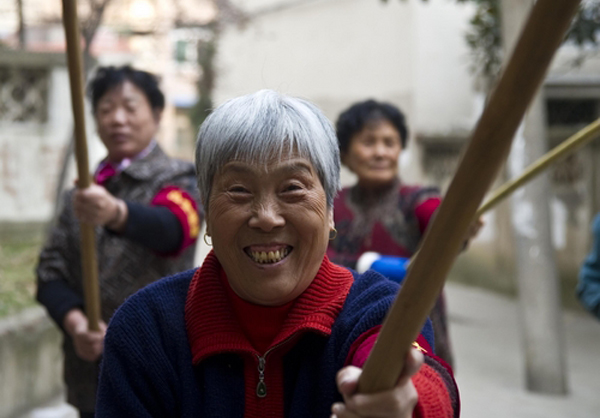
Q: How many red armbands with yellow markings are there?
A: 2